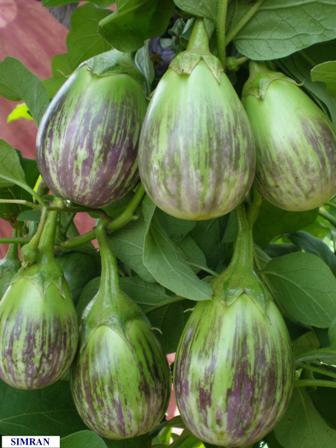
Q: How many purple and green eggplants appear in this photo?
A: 6